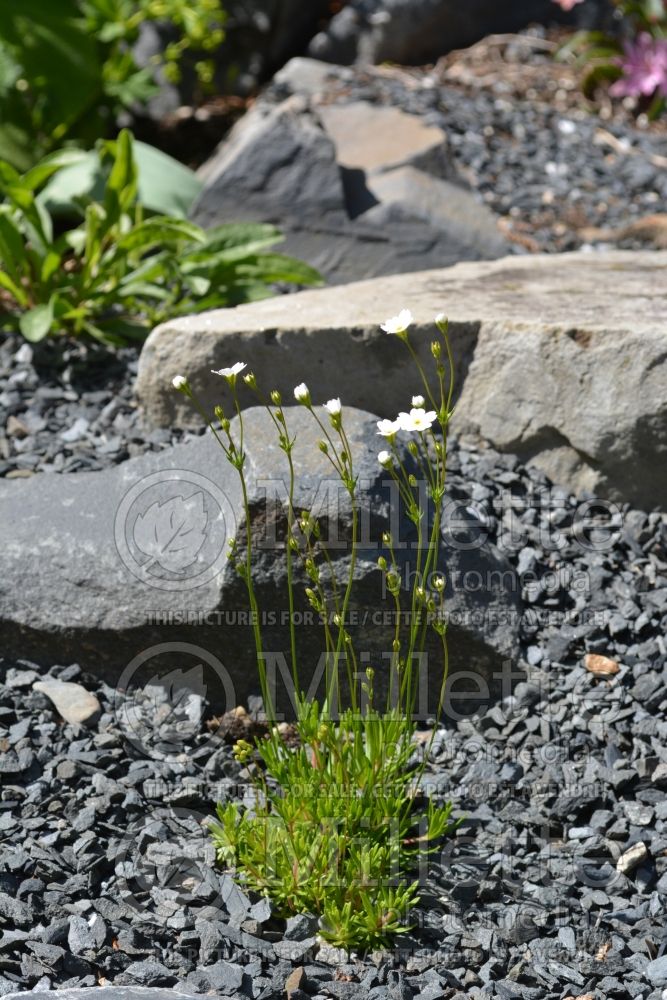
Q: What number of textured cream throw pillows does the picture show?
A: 0